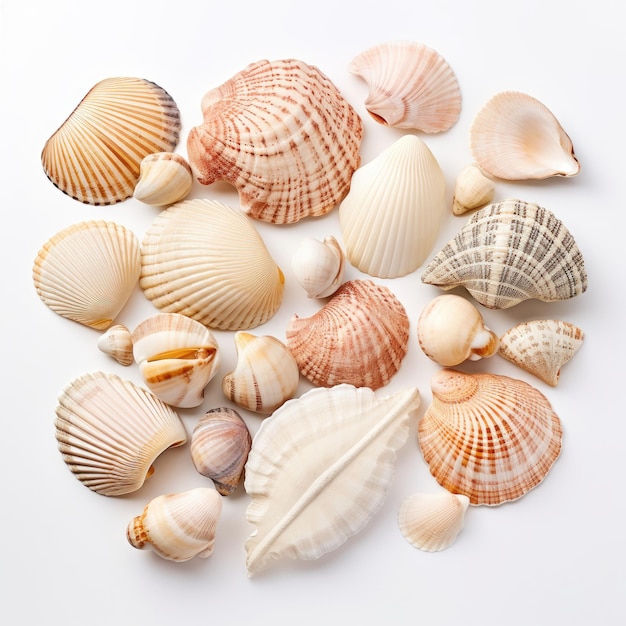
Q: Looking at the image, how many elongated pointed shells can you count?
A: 1